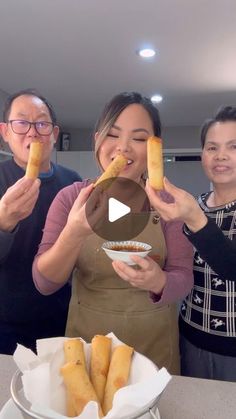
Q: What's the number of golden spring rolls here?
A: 7